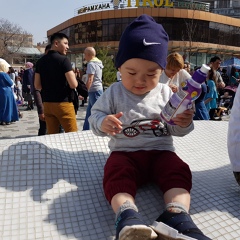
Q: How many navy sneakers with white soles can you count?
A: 2